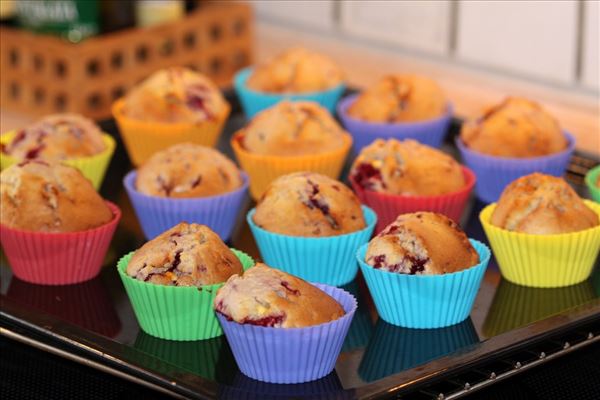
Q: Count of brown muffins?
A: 14